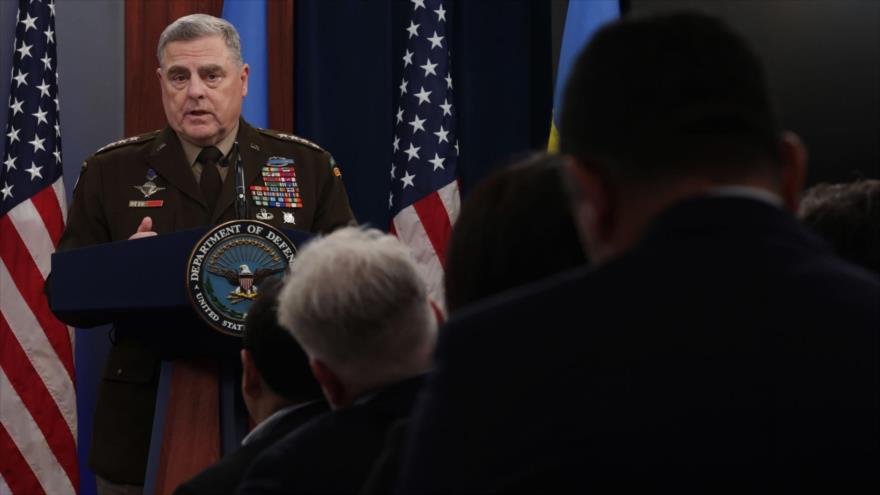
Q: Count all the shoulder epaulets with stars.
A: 2